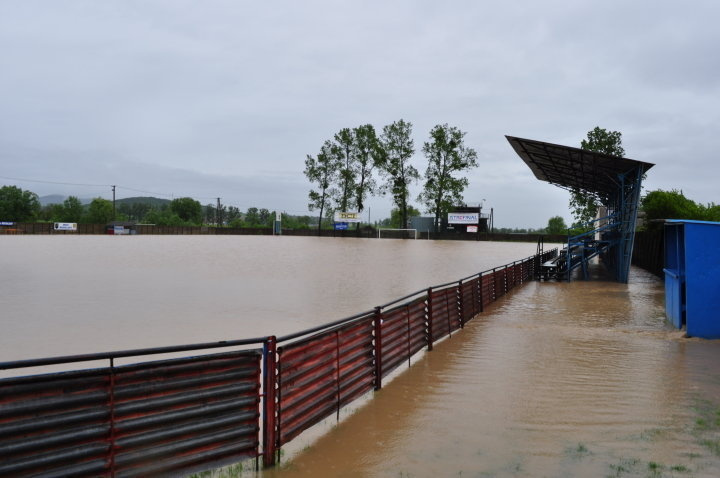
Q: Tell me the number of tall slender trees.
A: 5